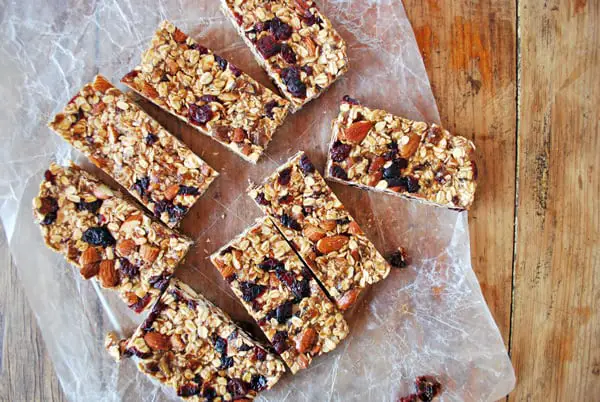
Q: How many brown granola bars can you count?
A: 8